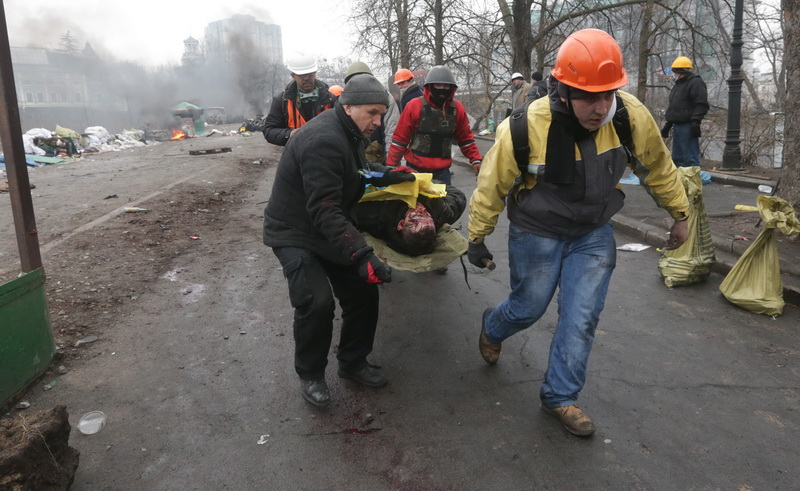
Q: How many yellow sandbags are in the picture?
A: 2